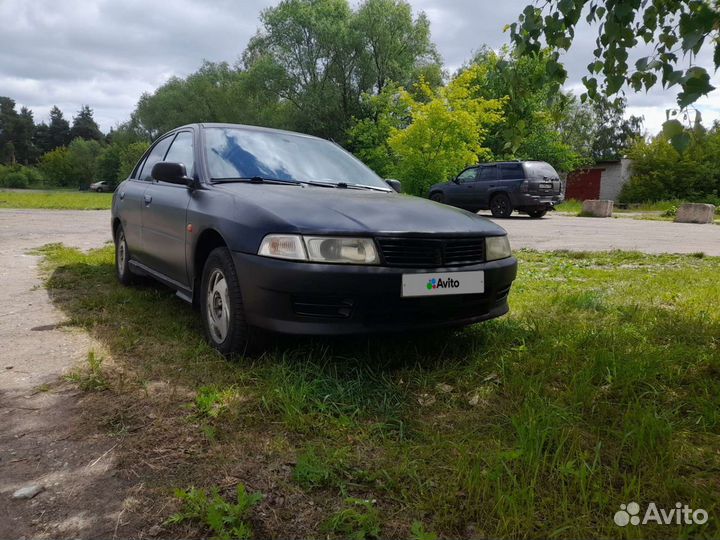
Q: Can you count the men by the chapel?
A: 0